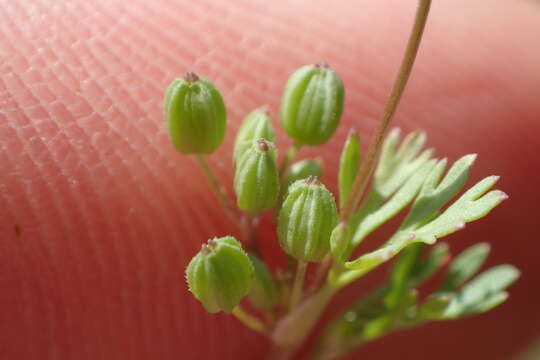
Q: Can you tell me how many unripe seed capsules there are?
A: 8